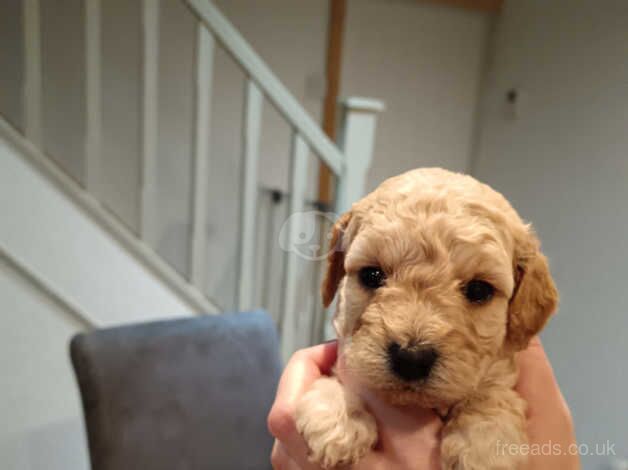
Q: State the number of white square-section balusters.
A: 6